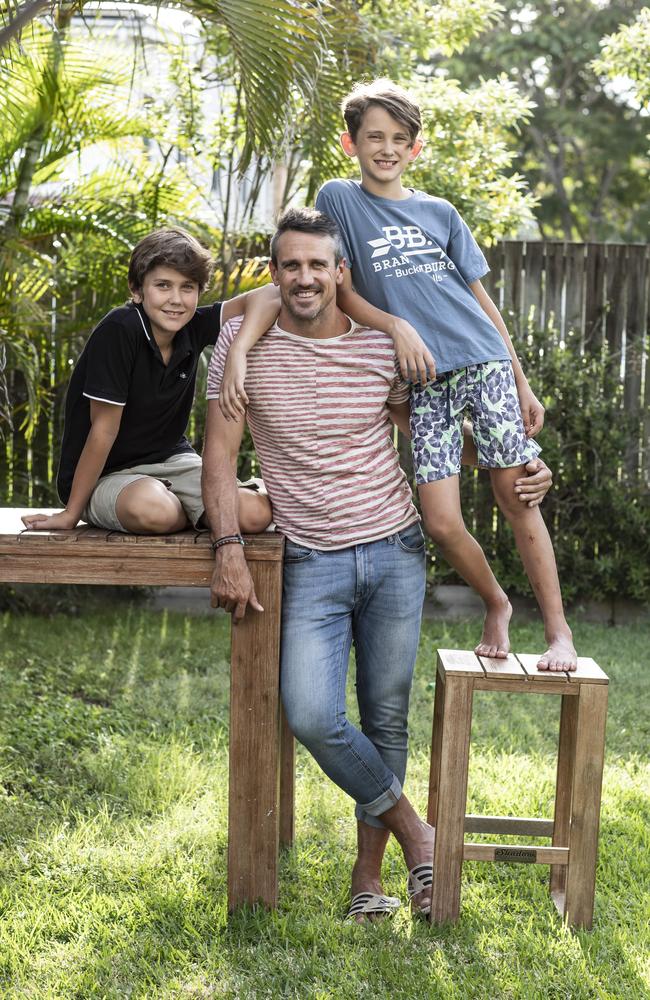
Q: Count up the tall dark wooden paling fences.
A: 1